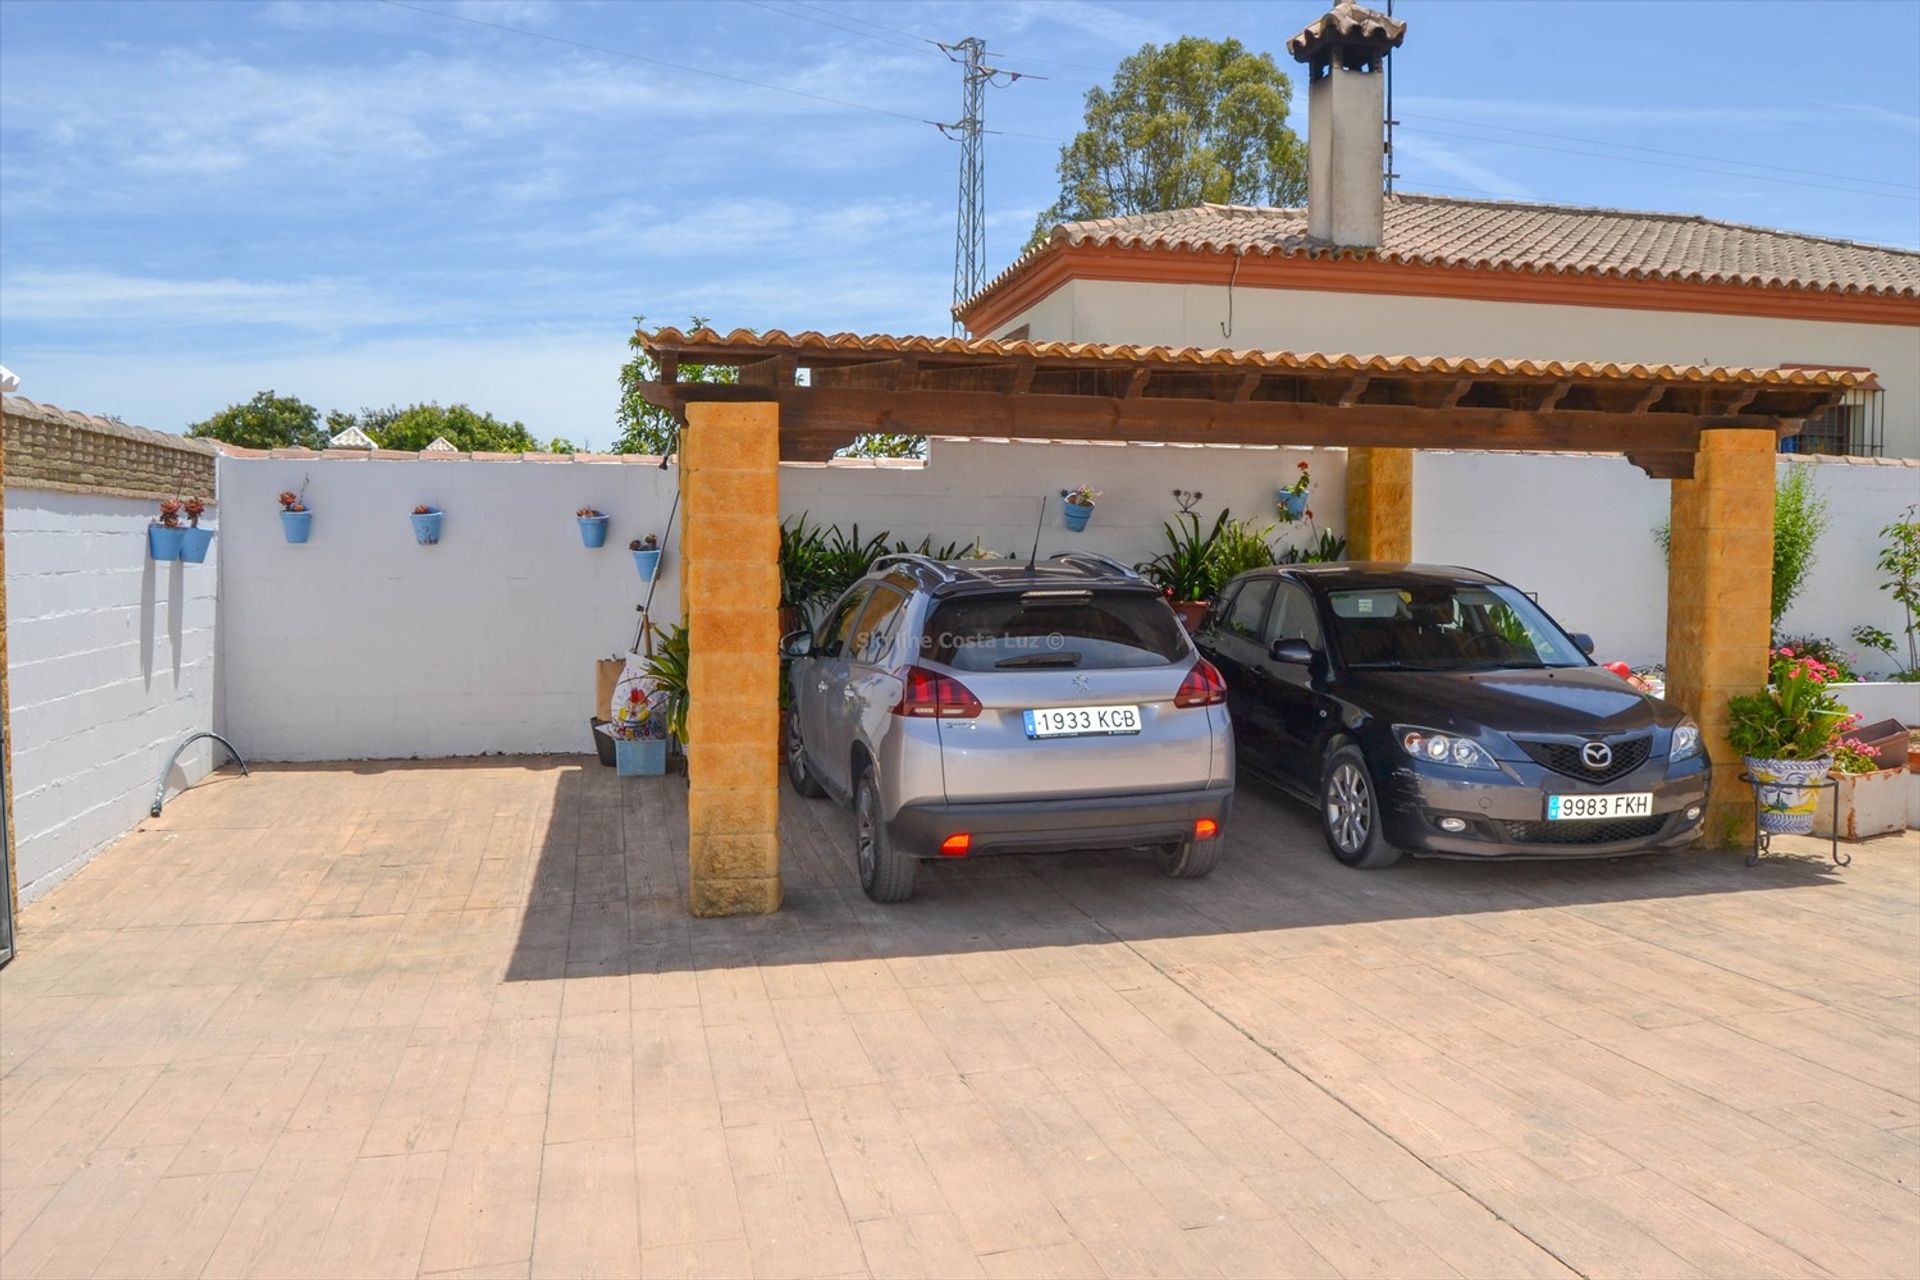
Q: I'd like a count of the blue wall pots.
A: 8